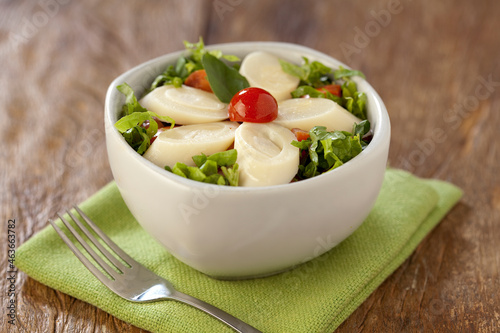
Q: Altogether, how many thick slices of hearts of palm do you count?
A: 5